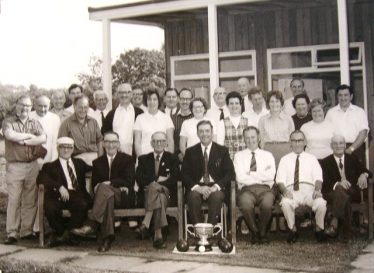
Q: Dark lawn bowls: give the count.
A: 2